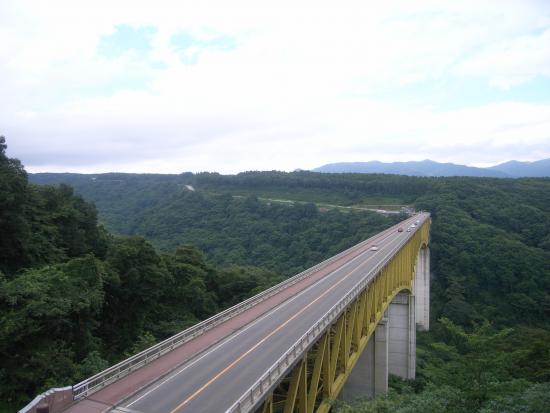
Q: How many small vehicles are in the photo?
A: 5